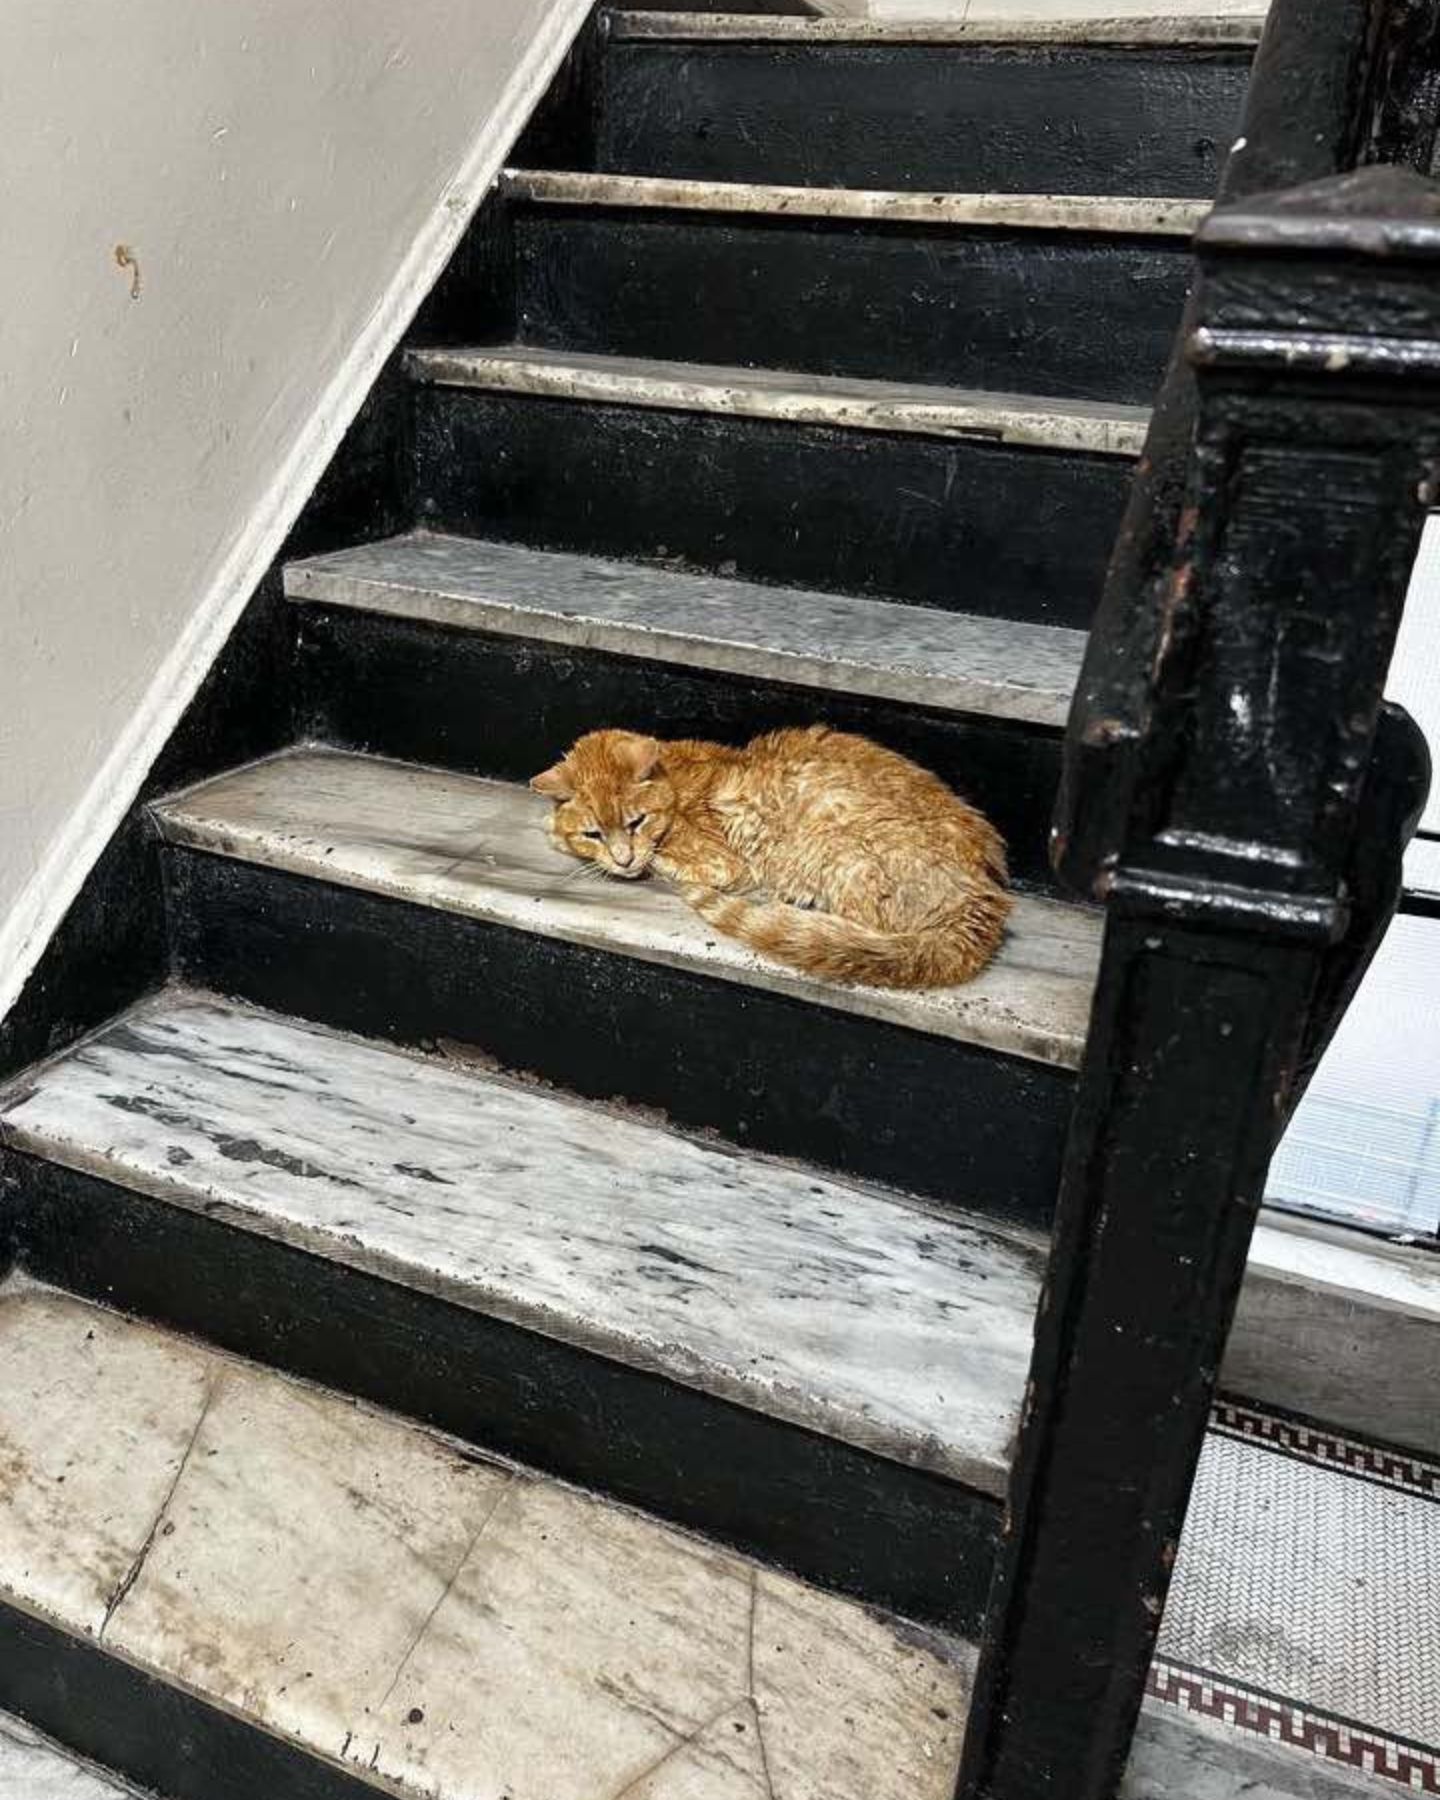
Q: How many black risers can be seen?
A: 7